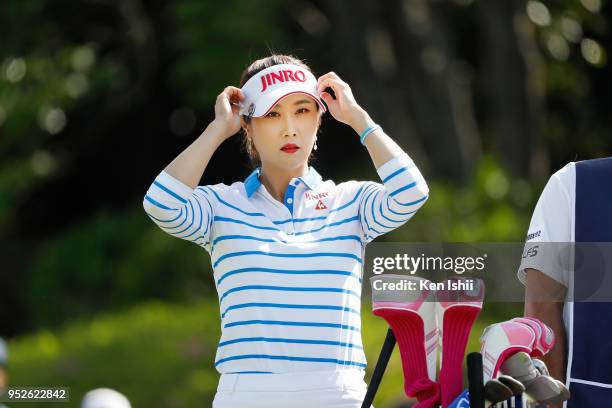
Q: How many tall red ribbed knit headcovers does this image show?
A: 2